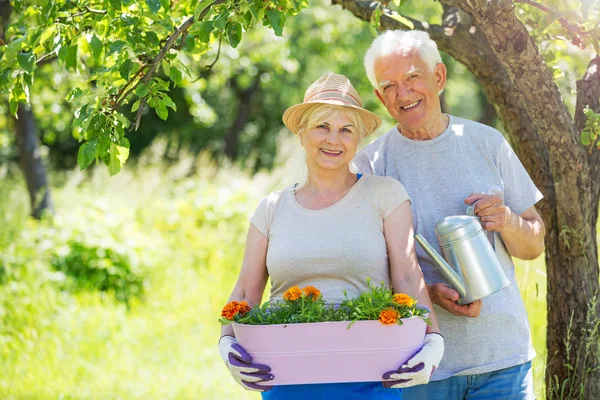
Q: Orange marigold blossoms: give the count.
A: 6